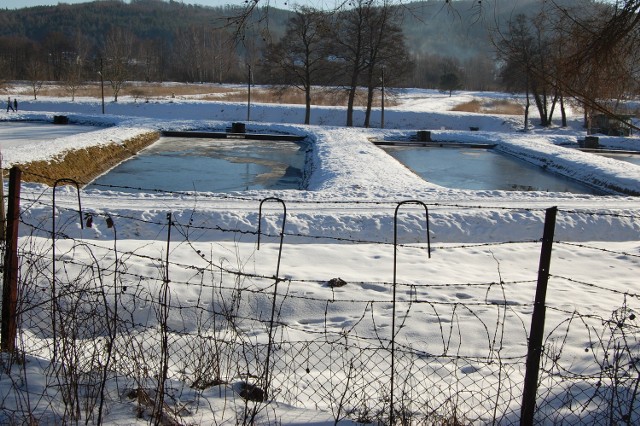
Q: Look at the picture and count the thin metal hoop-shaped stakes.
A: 3